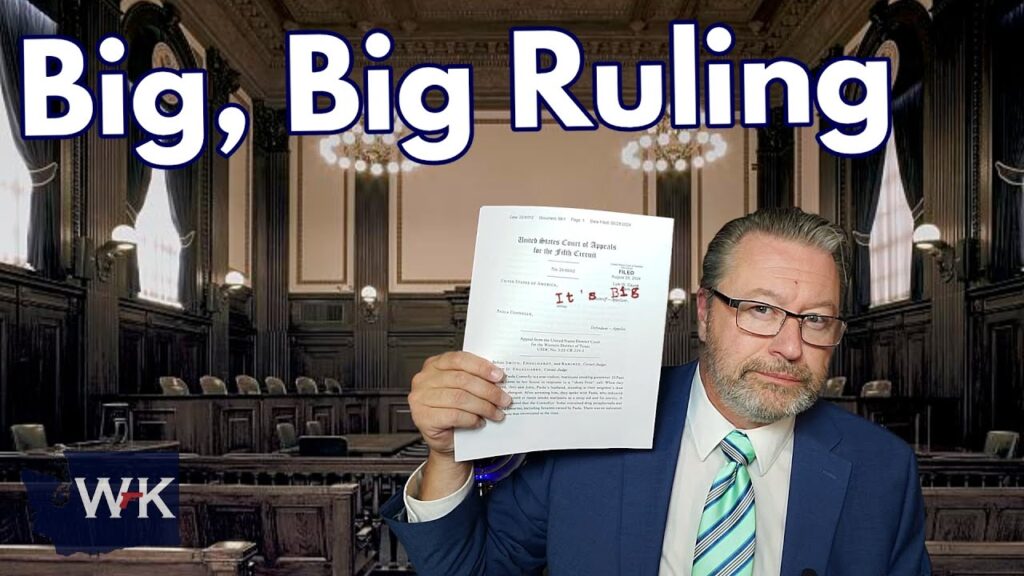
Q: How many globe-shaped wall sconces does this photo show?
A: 5